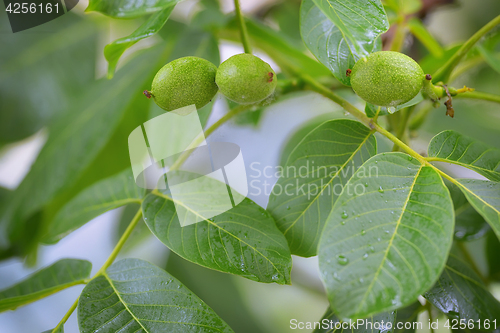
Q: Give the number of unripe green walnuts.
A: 3